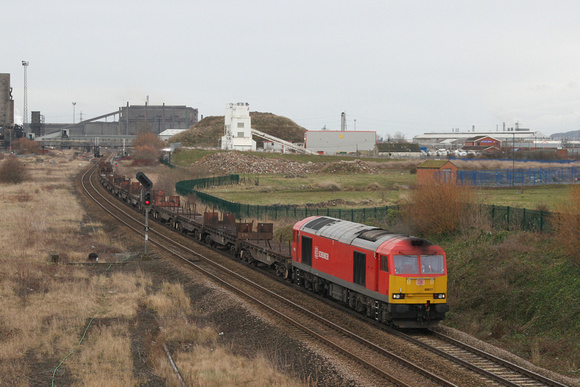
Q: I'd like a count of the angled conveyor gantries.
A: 2